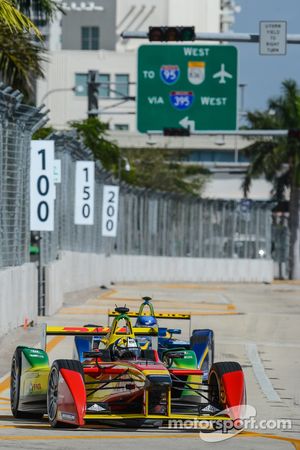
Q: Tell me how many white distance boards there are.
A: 3